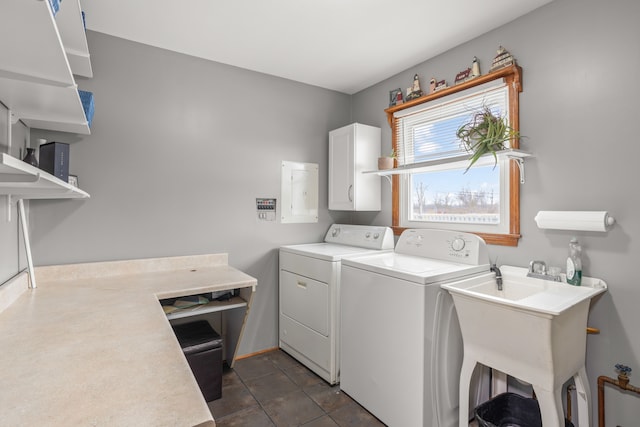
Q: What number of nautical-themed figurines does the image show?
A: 5